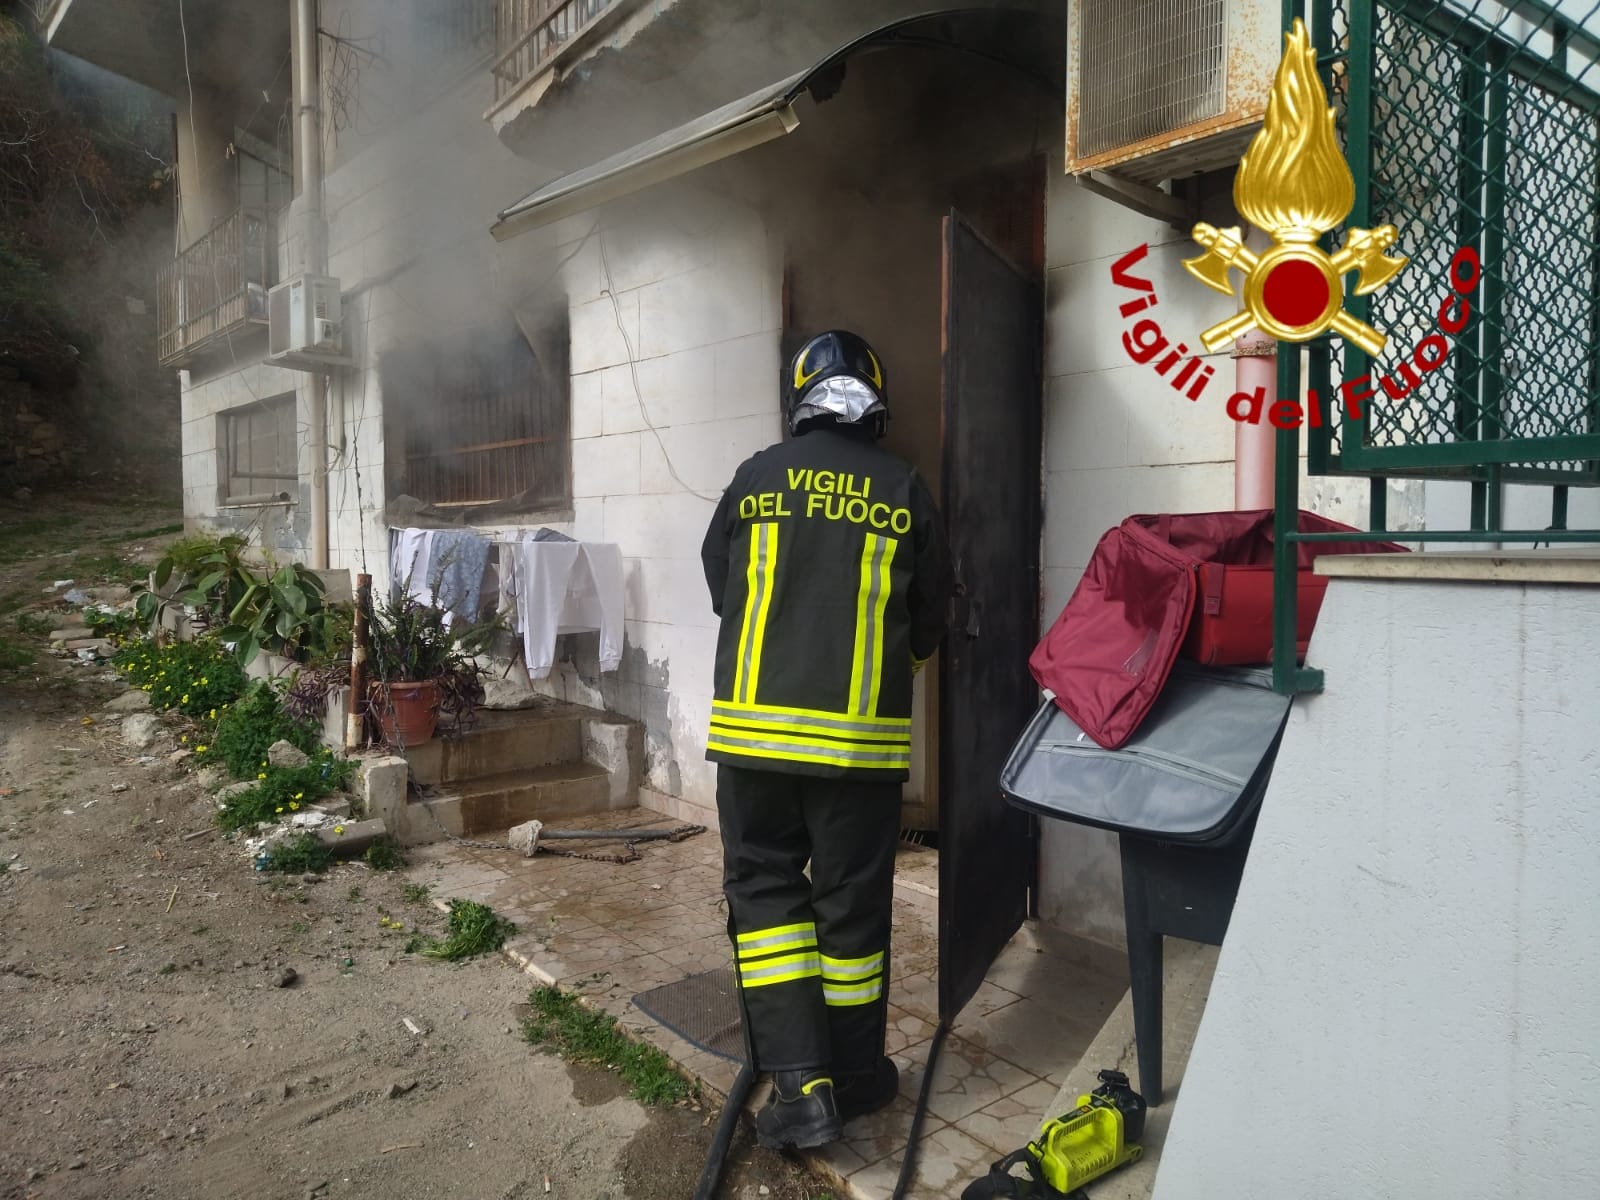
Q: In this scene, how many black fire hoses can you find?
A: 2